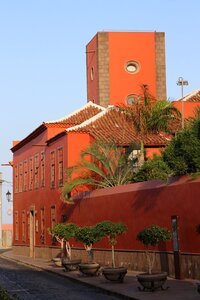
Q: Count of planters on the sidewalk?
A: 5